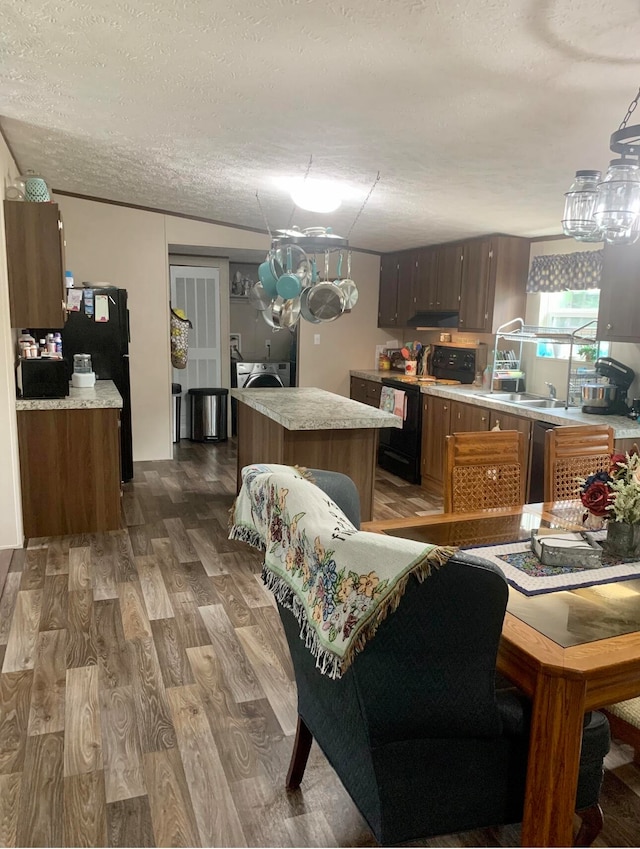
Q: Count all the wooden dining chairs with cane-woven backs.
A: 2